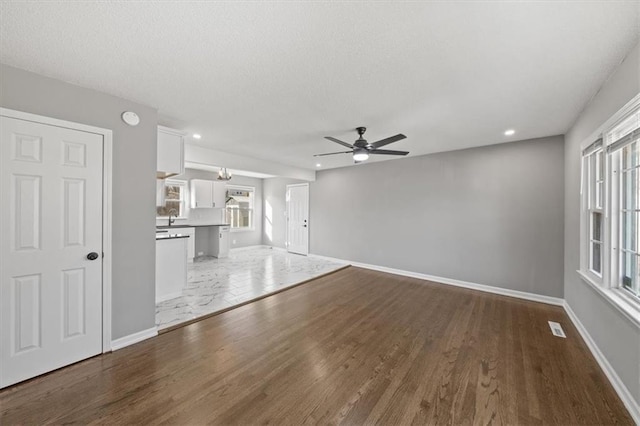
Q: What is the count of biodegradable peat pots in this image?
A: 0